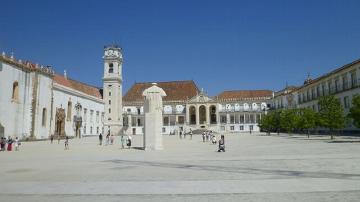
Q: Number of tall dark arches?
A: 3